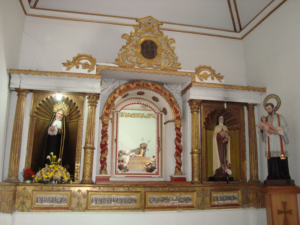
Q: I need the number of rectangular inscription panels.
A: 4